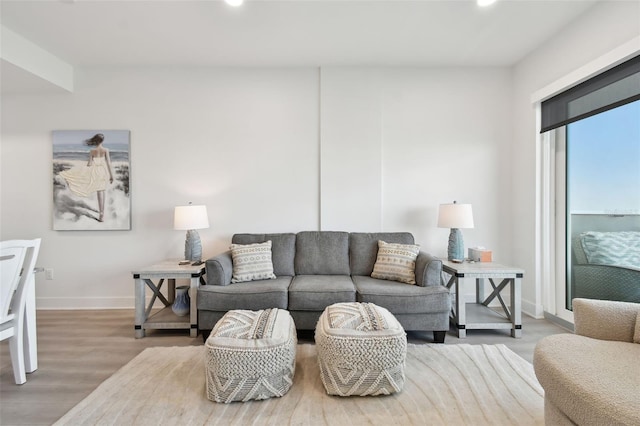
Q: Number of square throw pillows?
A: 2